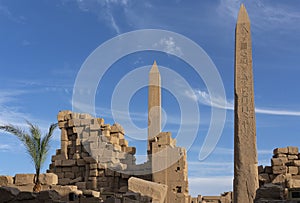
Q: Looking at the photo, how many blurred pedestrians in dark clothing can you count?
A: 0